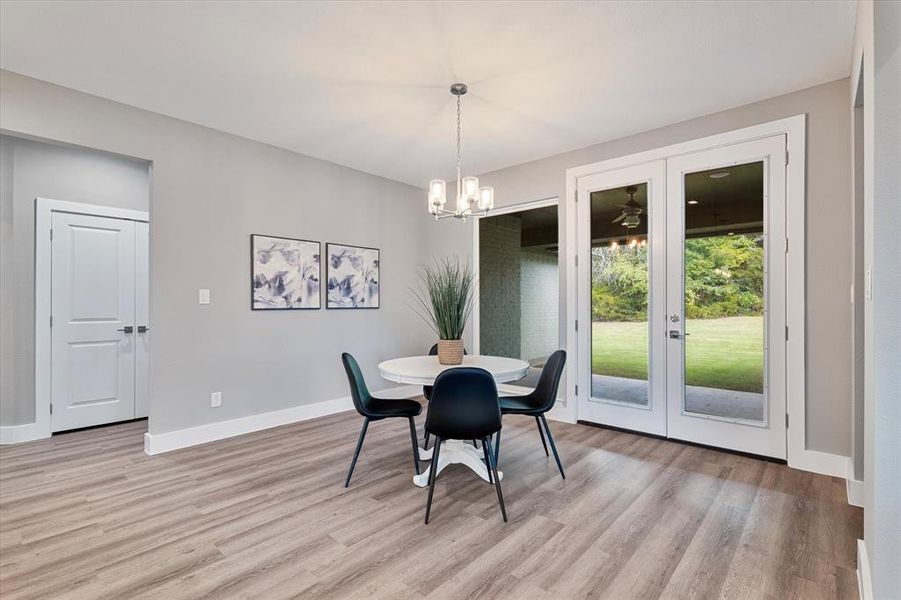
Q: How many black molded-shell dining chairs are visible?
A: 4